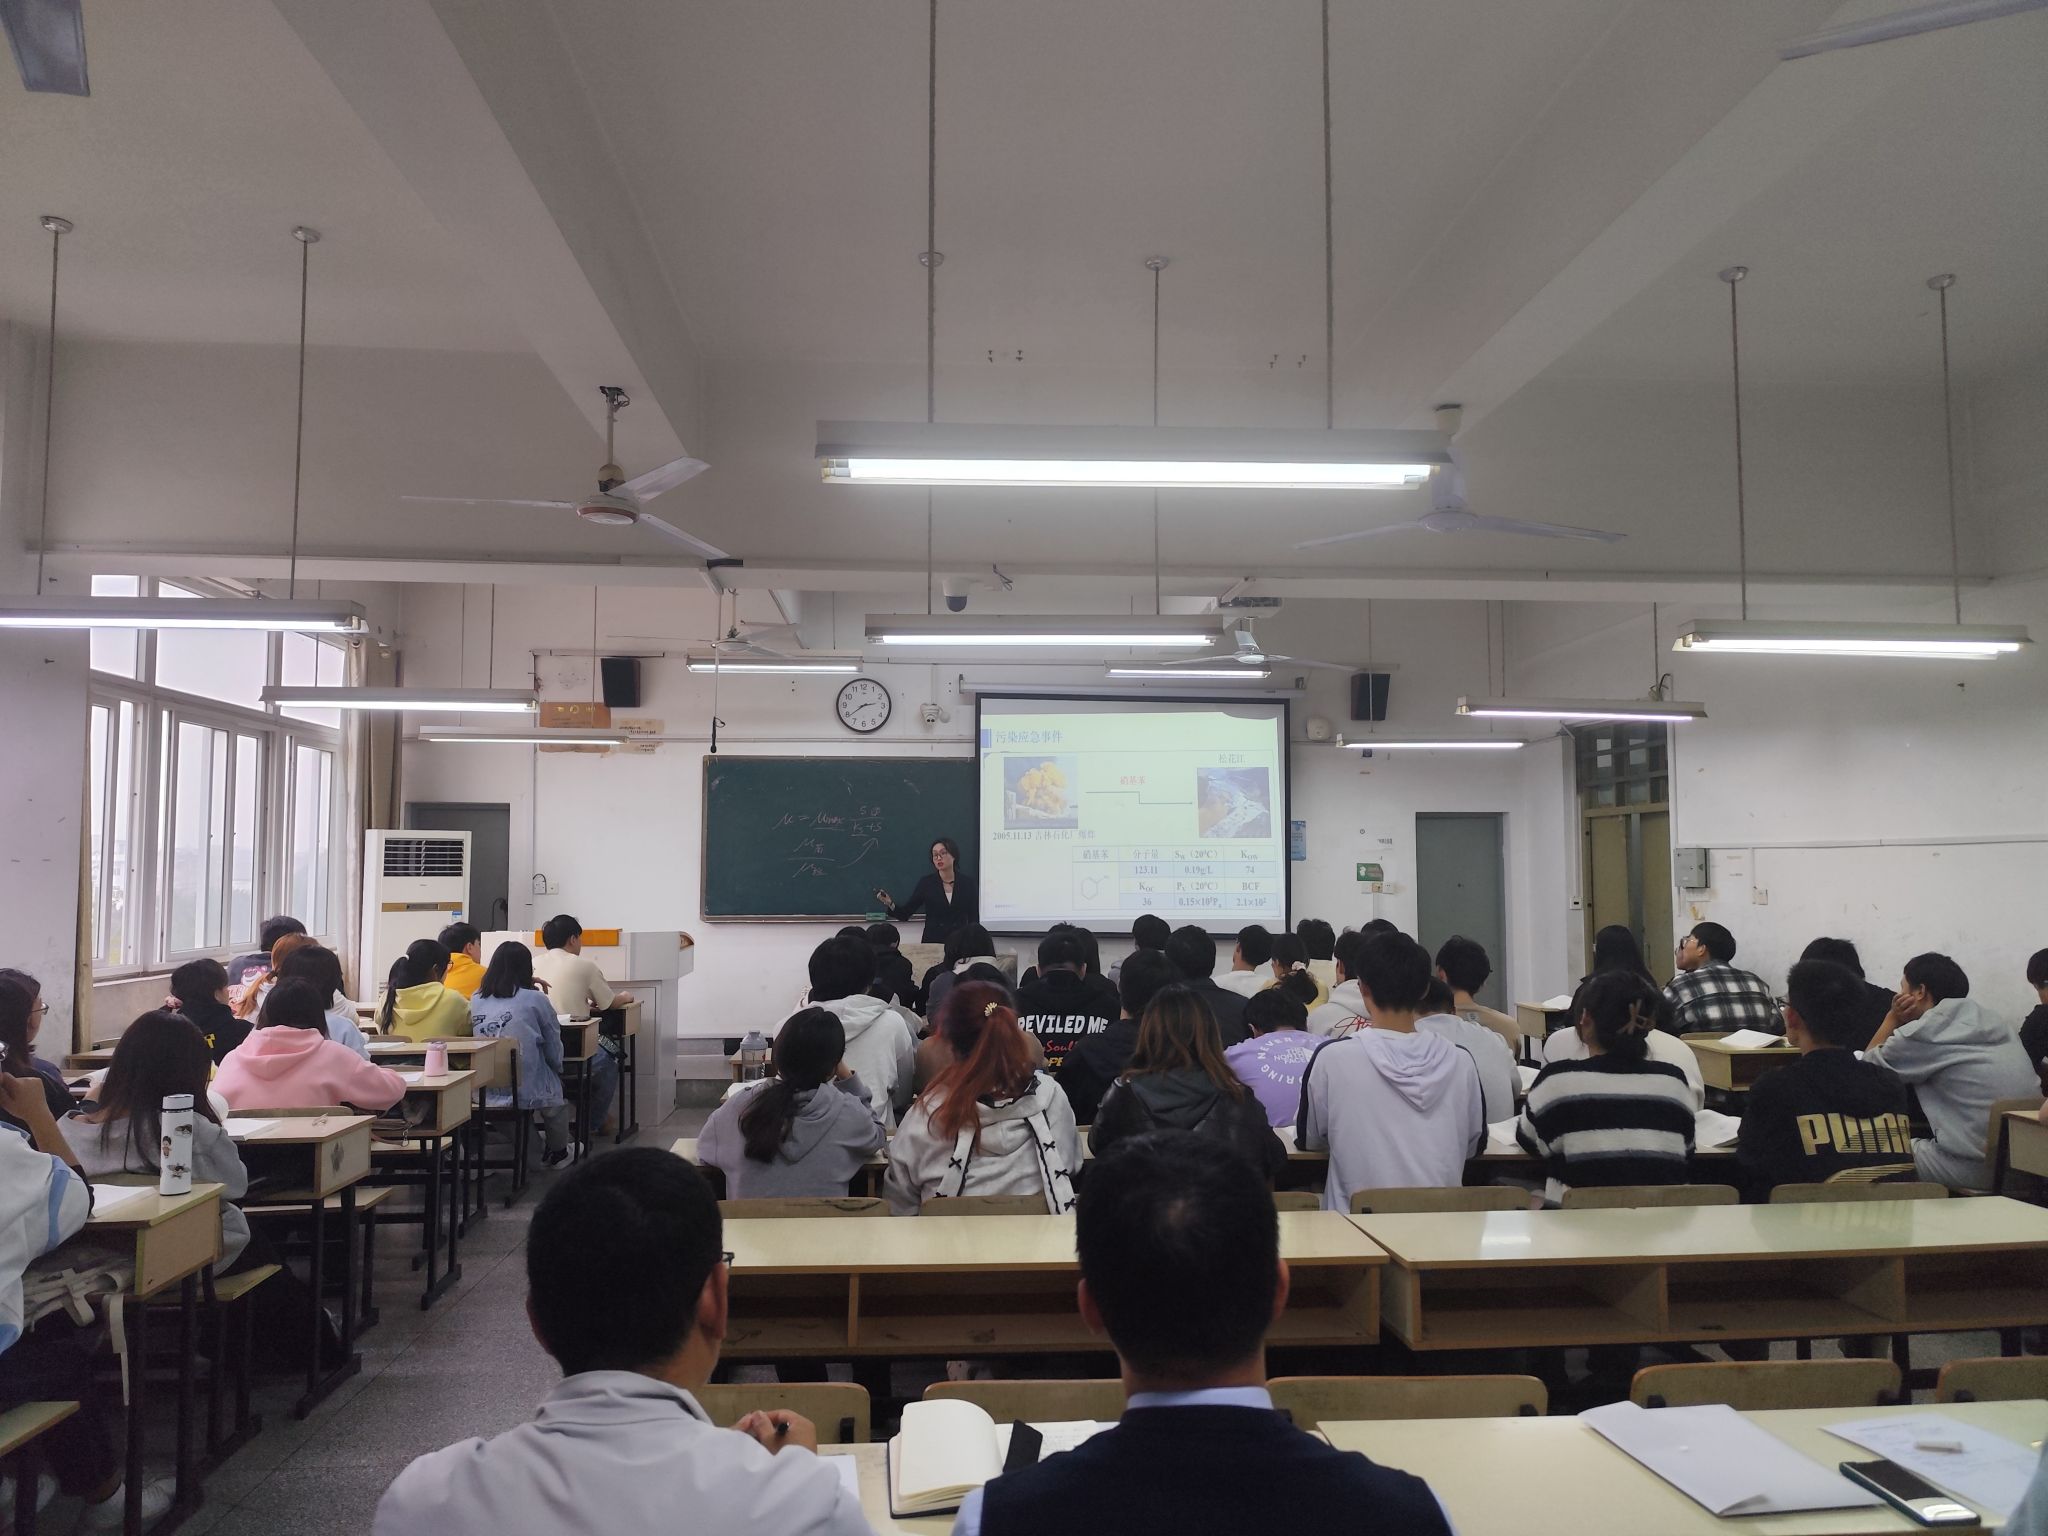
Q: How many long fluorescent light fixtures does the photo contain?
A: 10